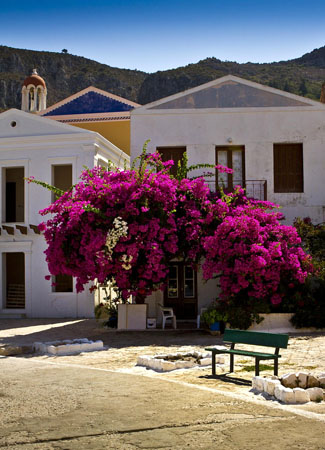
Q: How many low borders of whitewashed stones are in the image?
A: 3